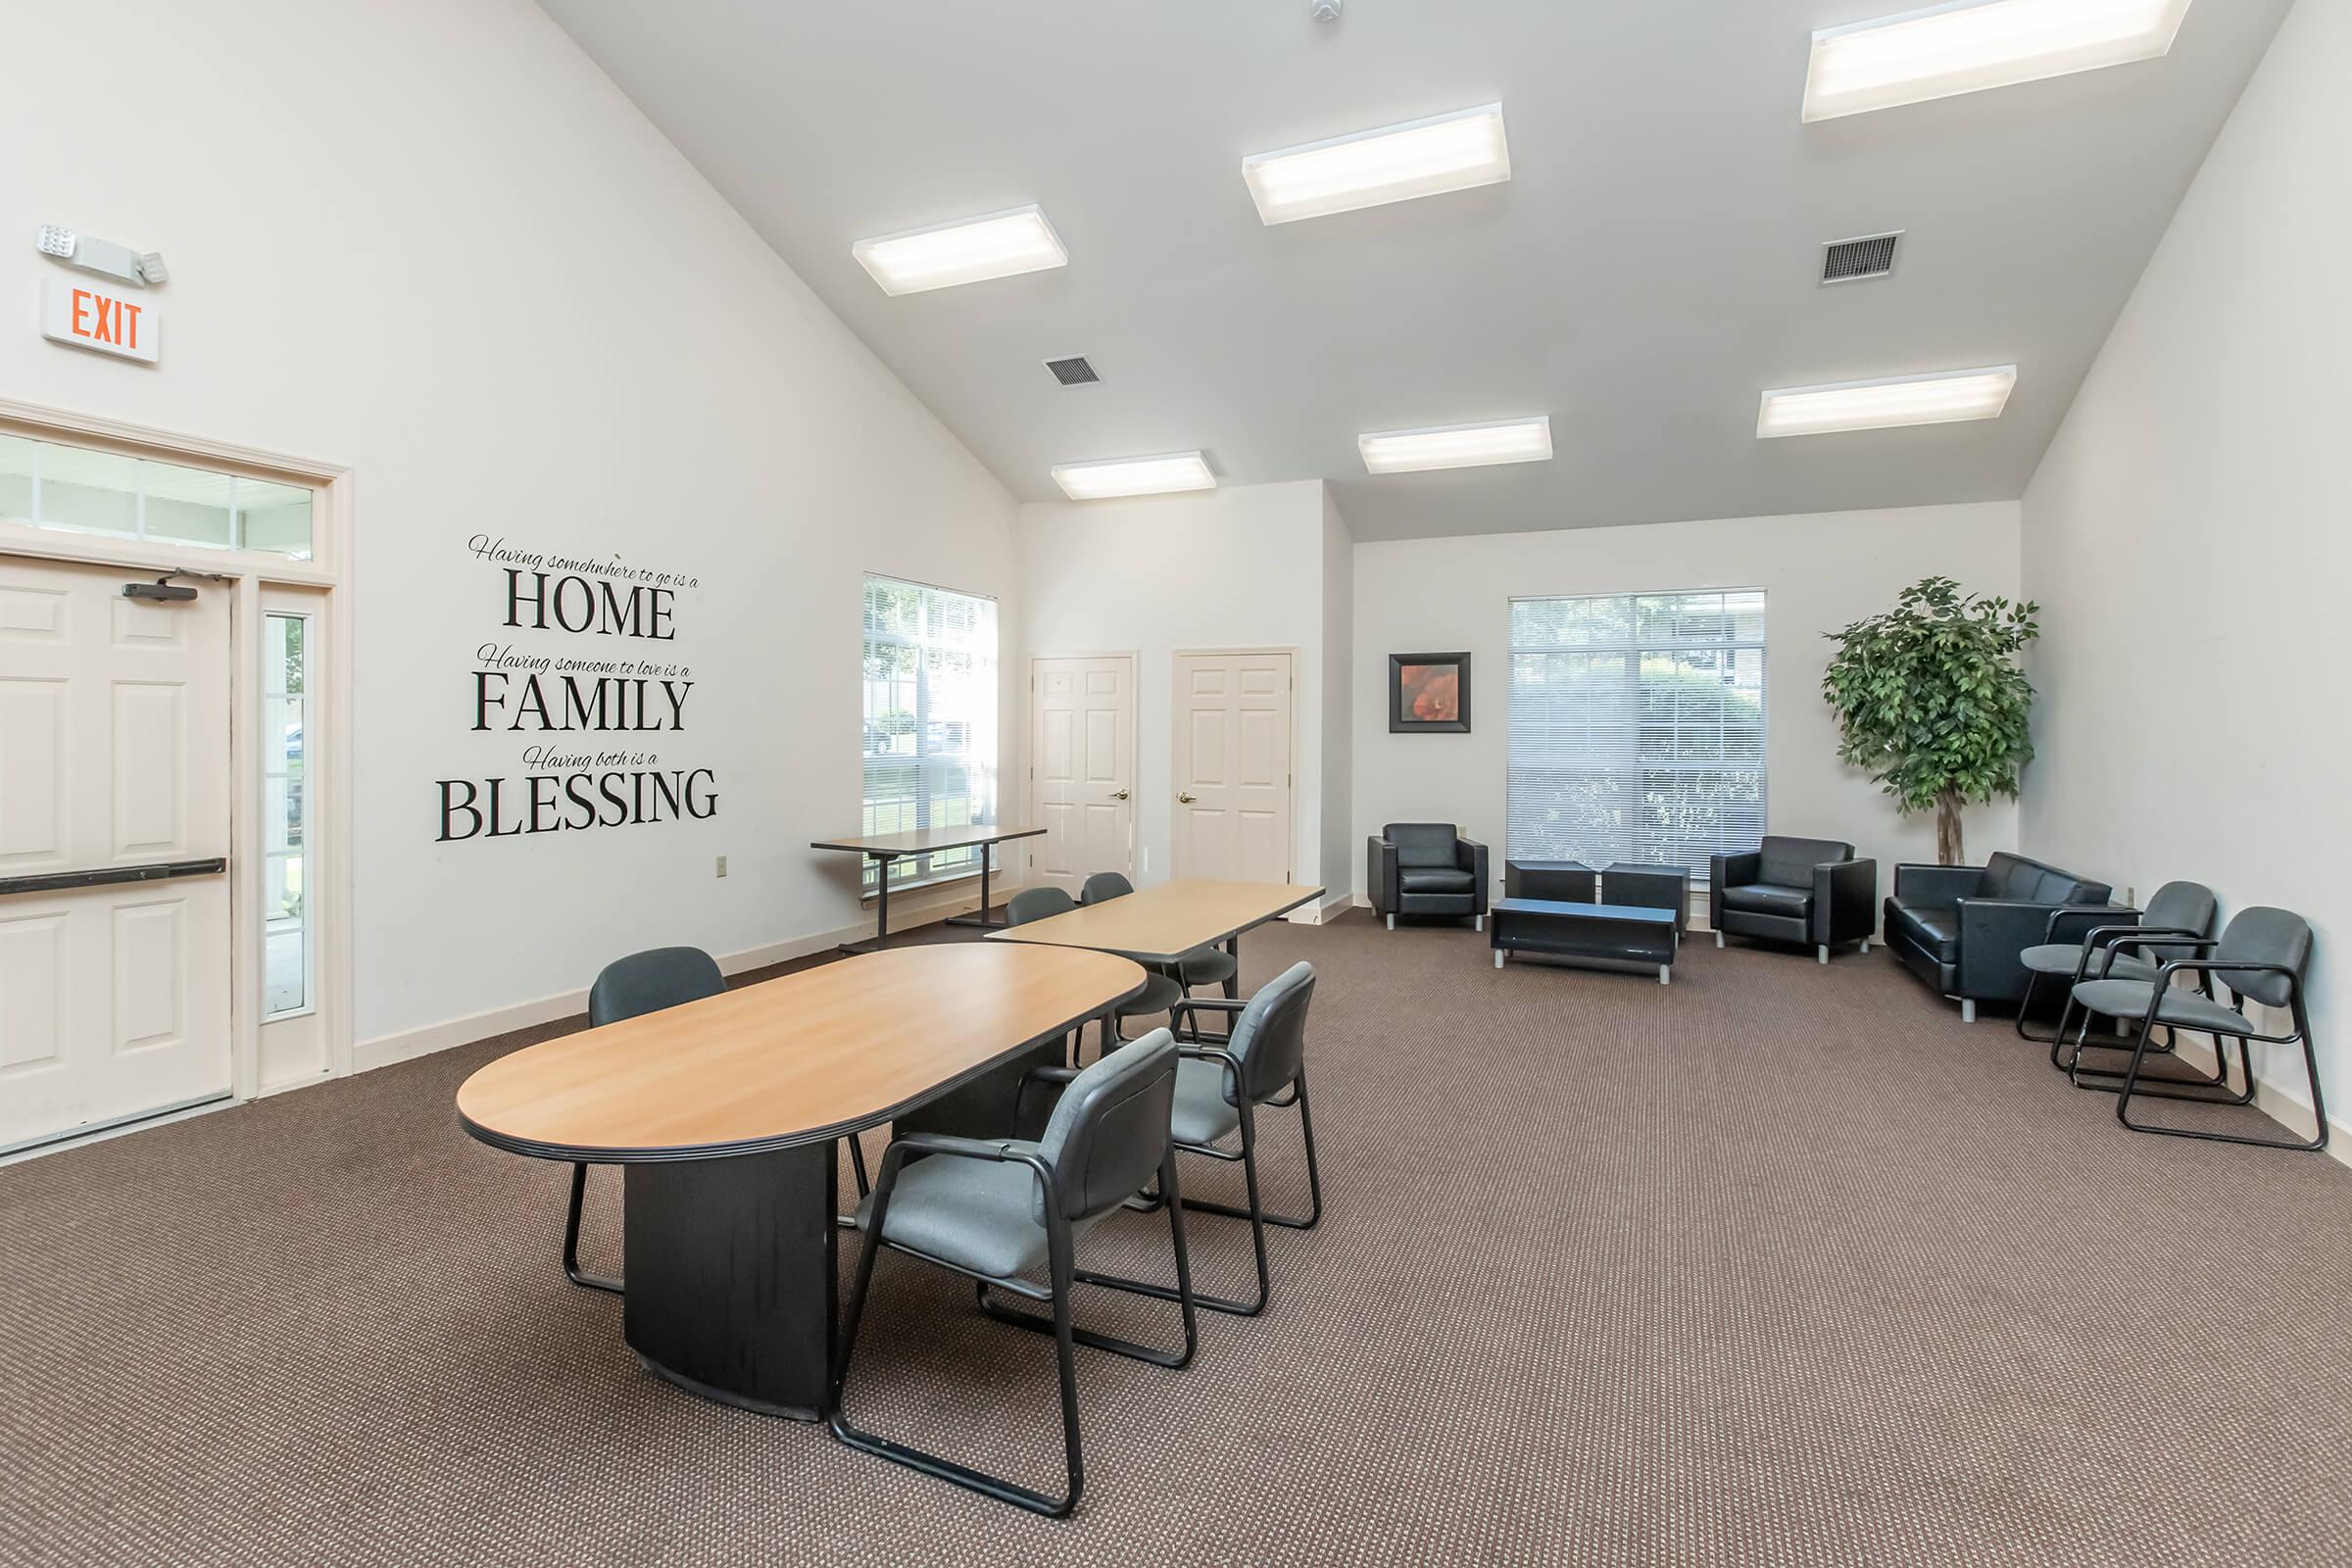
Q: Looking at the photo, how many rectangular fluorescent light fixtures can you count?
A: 6